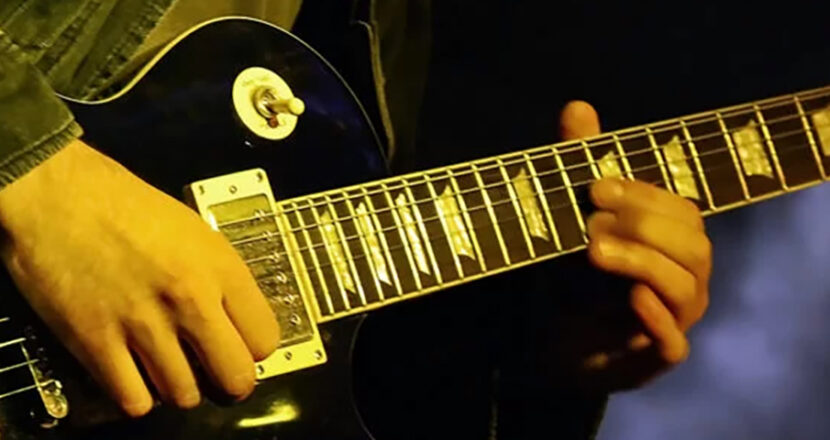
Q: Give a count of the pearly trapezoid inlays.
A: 9